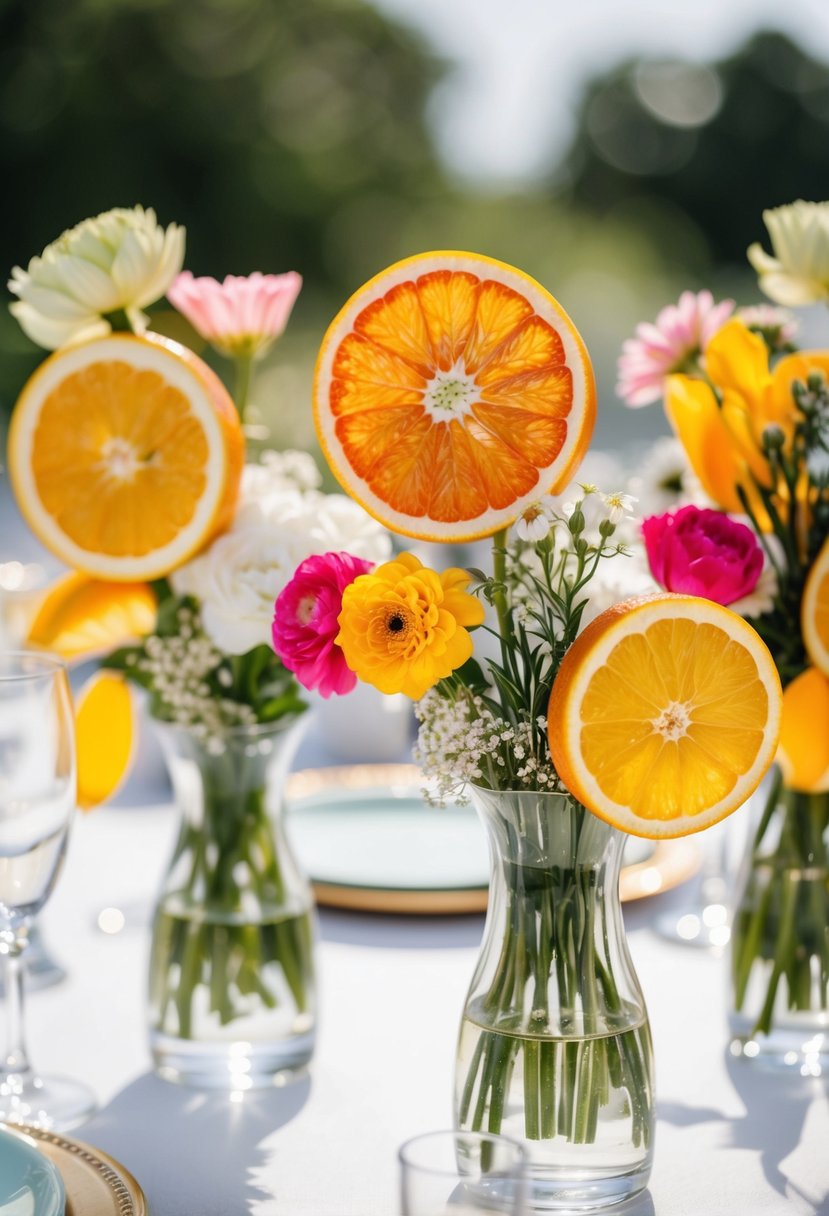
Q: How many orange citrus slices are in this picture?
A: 4